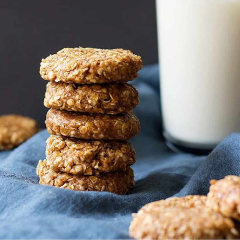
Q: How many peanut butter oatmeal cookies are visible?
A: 8